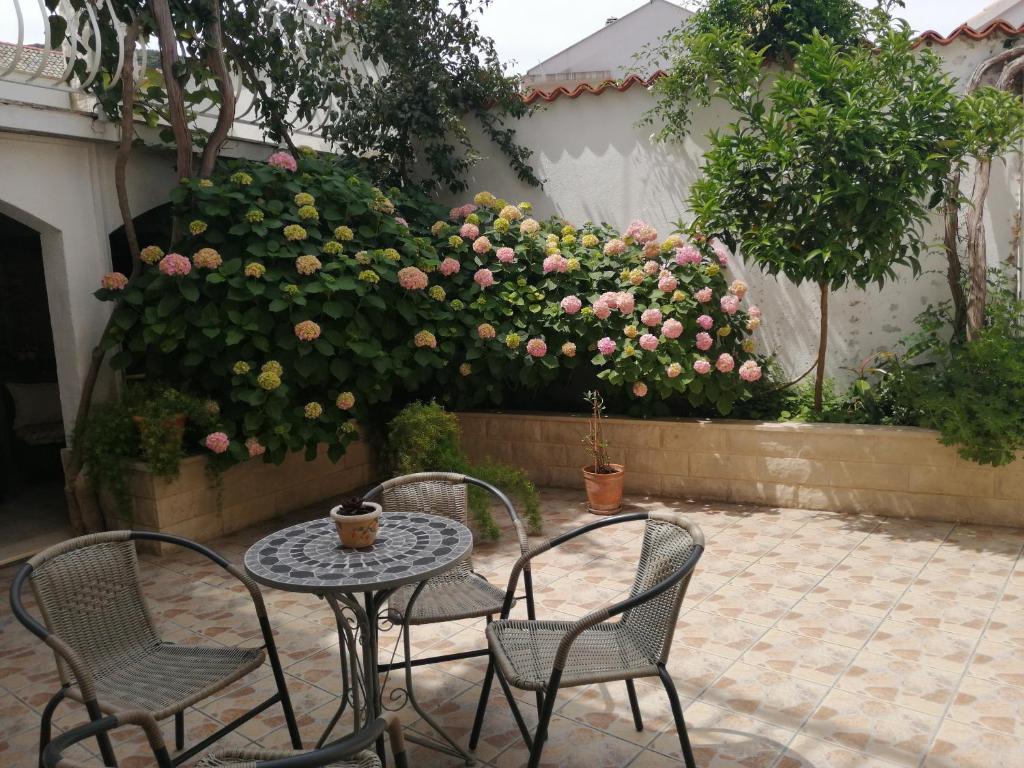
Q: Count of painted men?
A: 0